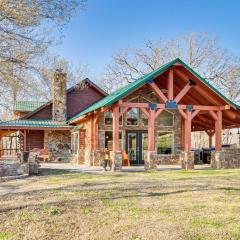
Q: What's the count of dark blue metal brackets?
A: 5